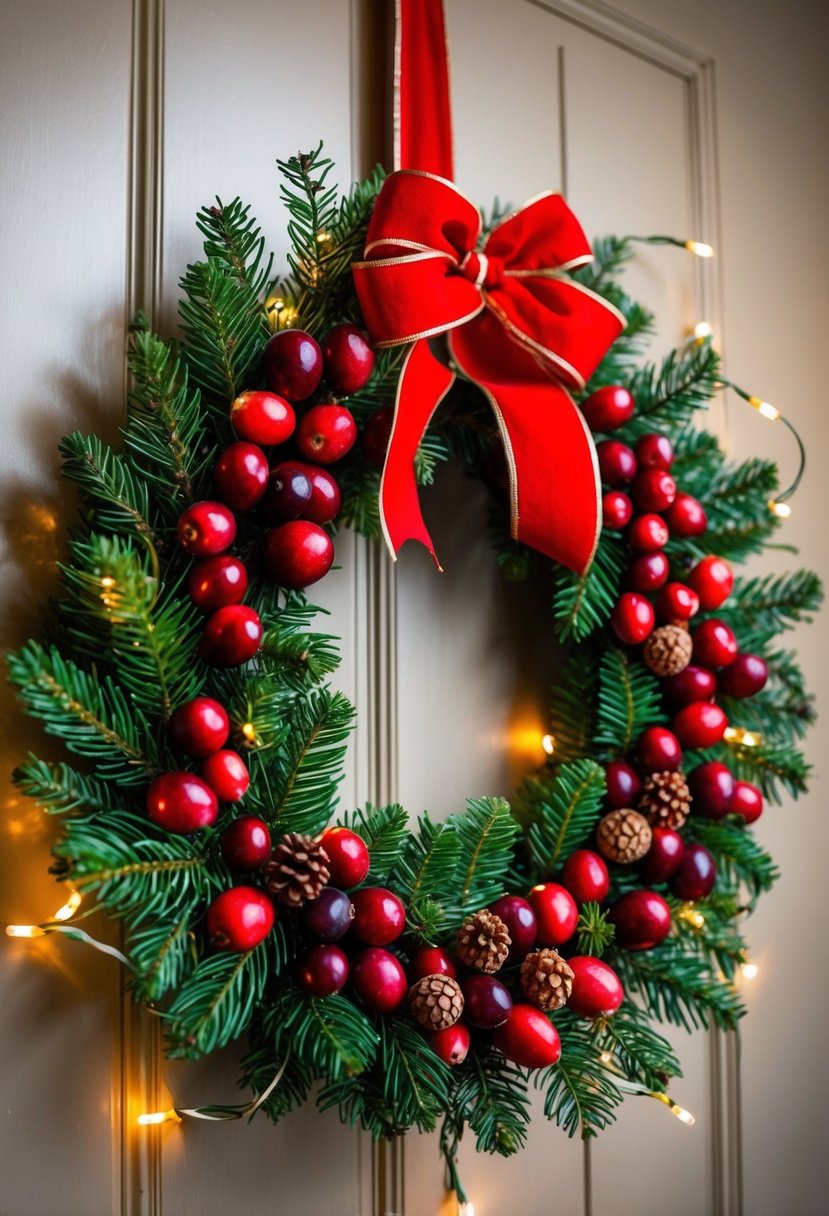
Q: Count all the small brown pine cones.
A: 7